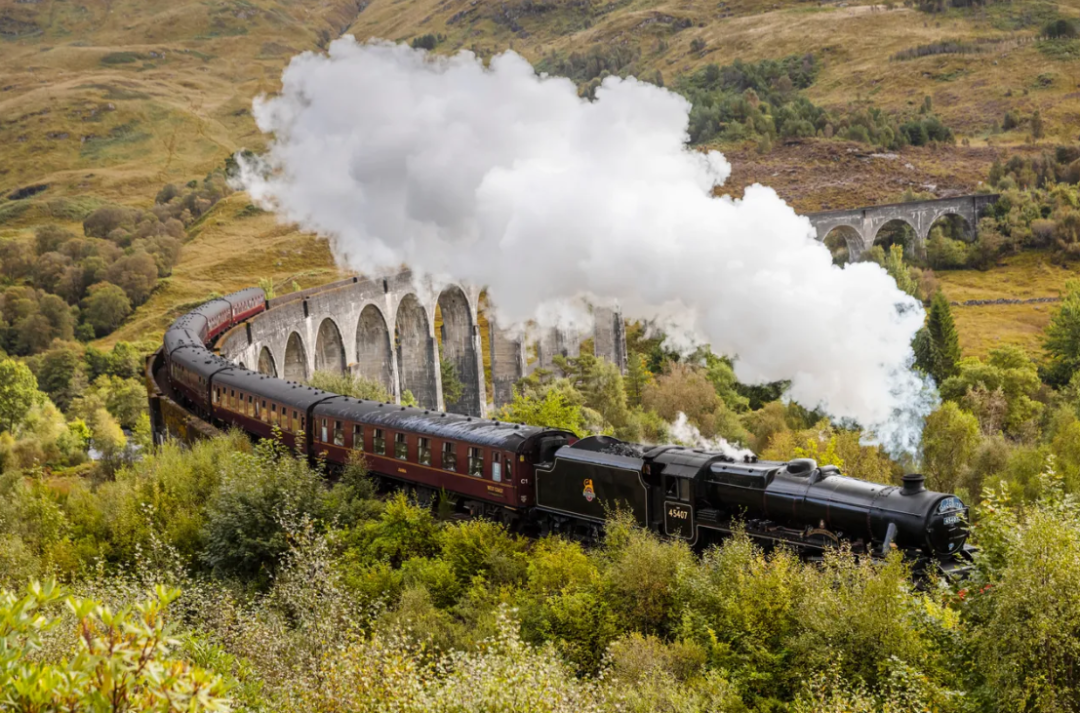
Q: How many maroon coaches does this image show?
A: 7